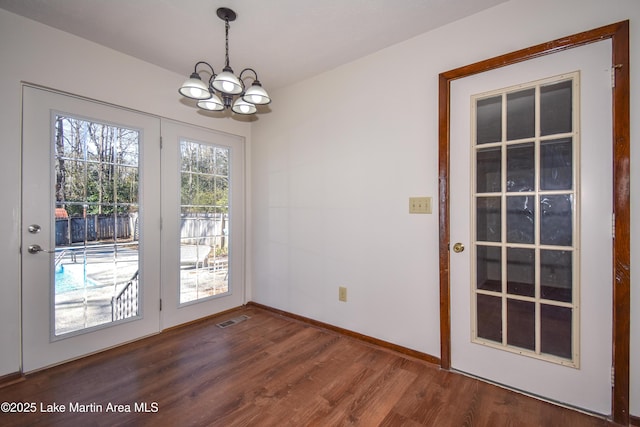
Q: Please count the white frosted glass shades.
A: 5